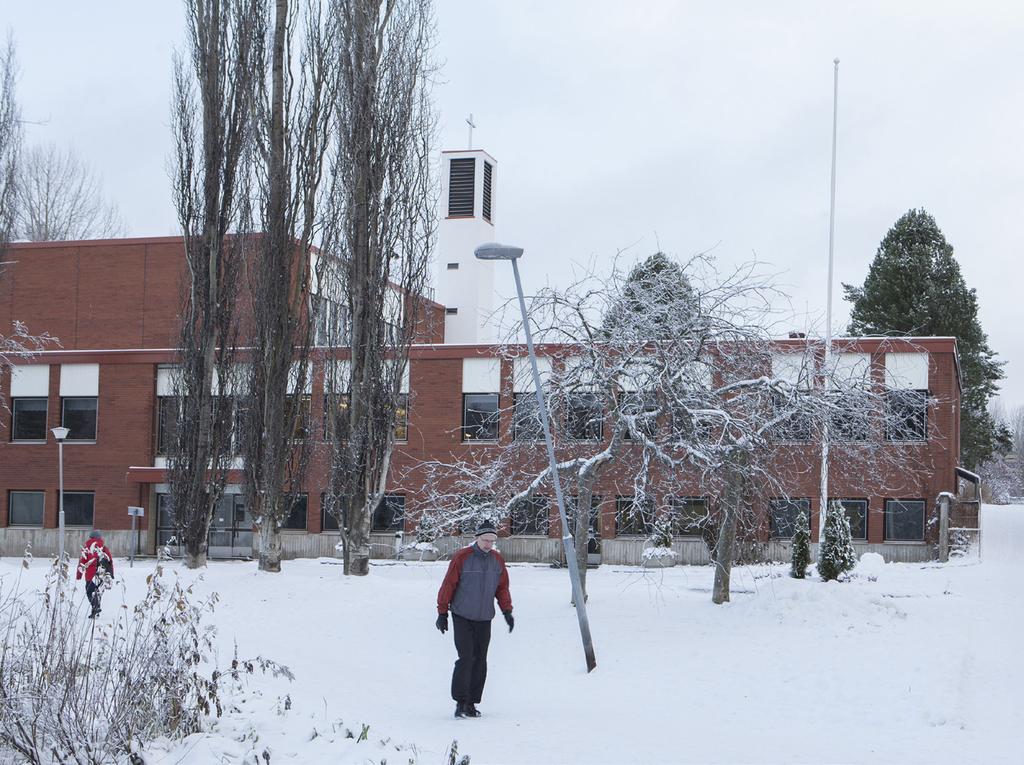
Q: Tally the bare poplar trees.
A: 3